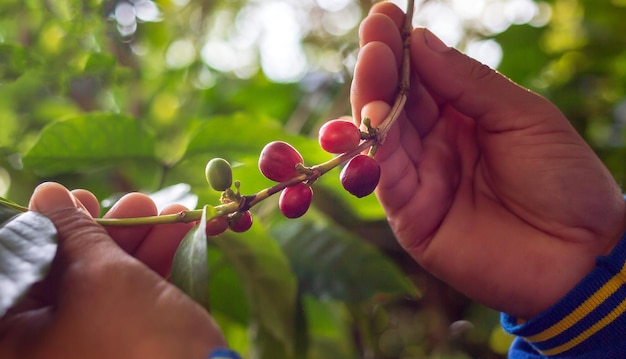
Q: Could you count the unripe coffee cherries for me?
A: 1